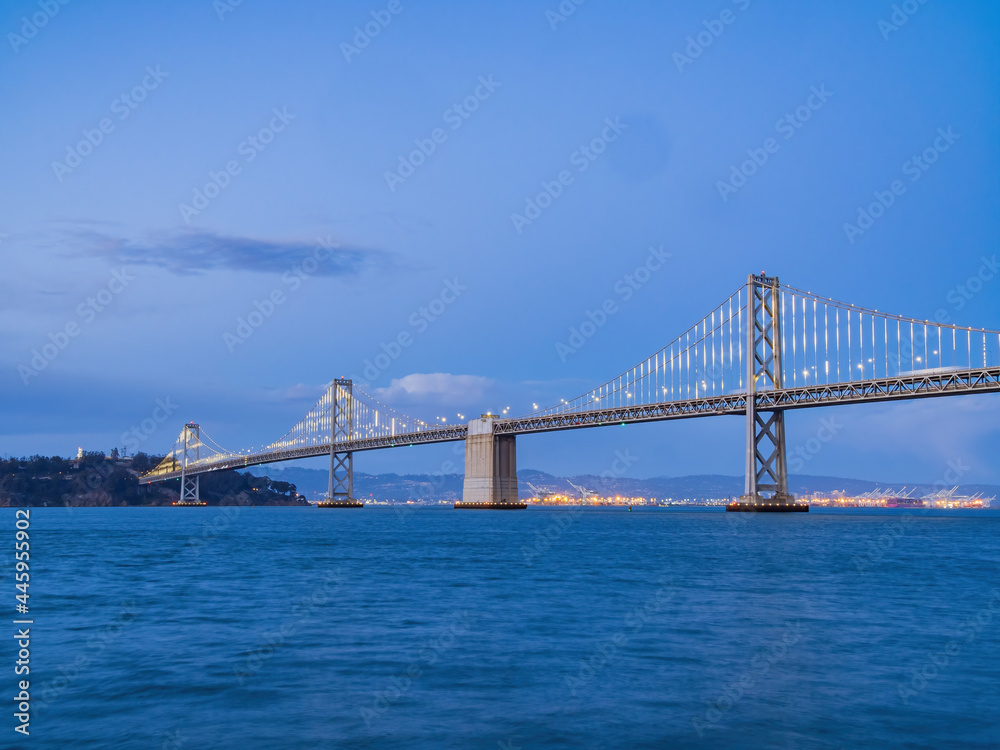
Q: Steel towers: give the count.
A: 3